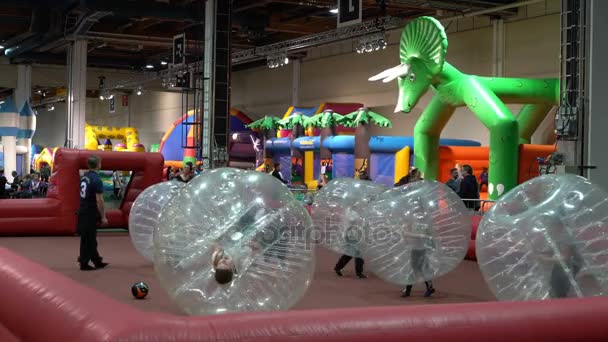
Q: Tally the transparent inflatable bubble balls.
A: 5